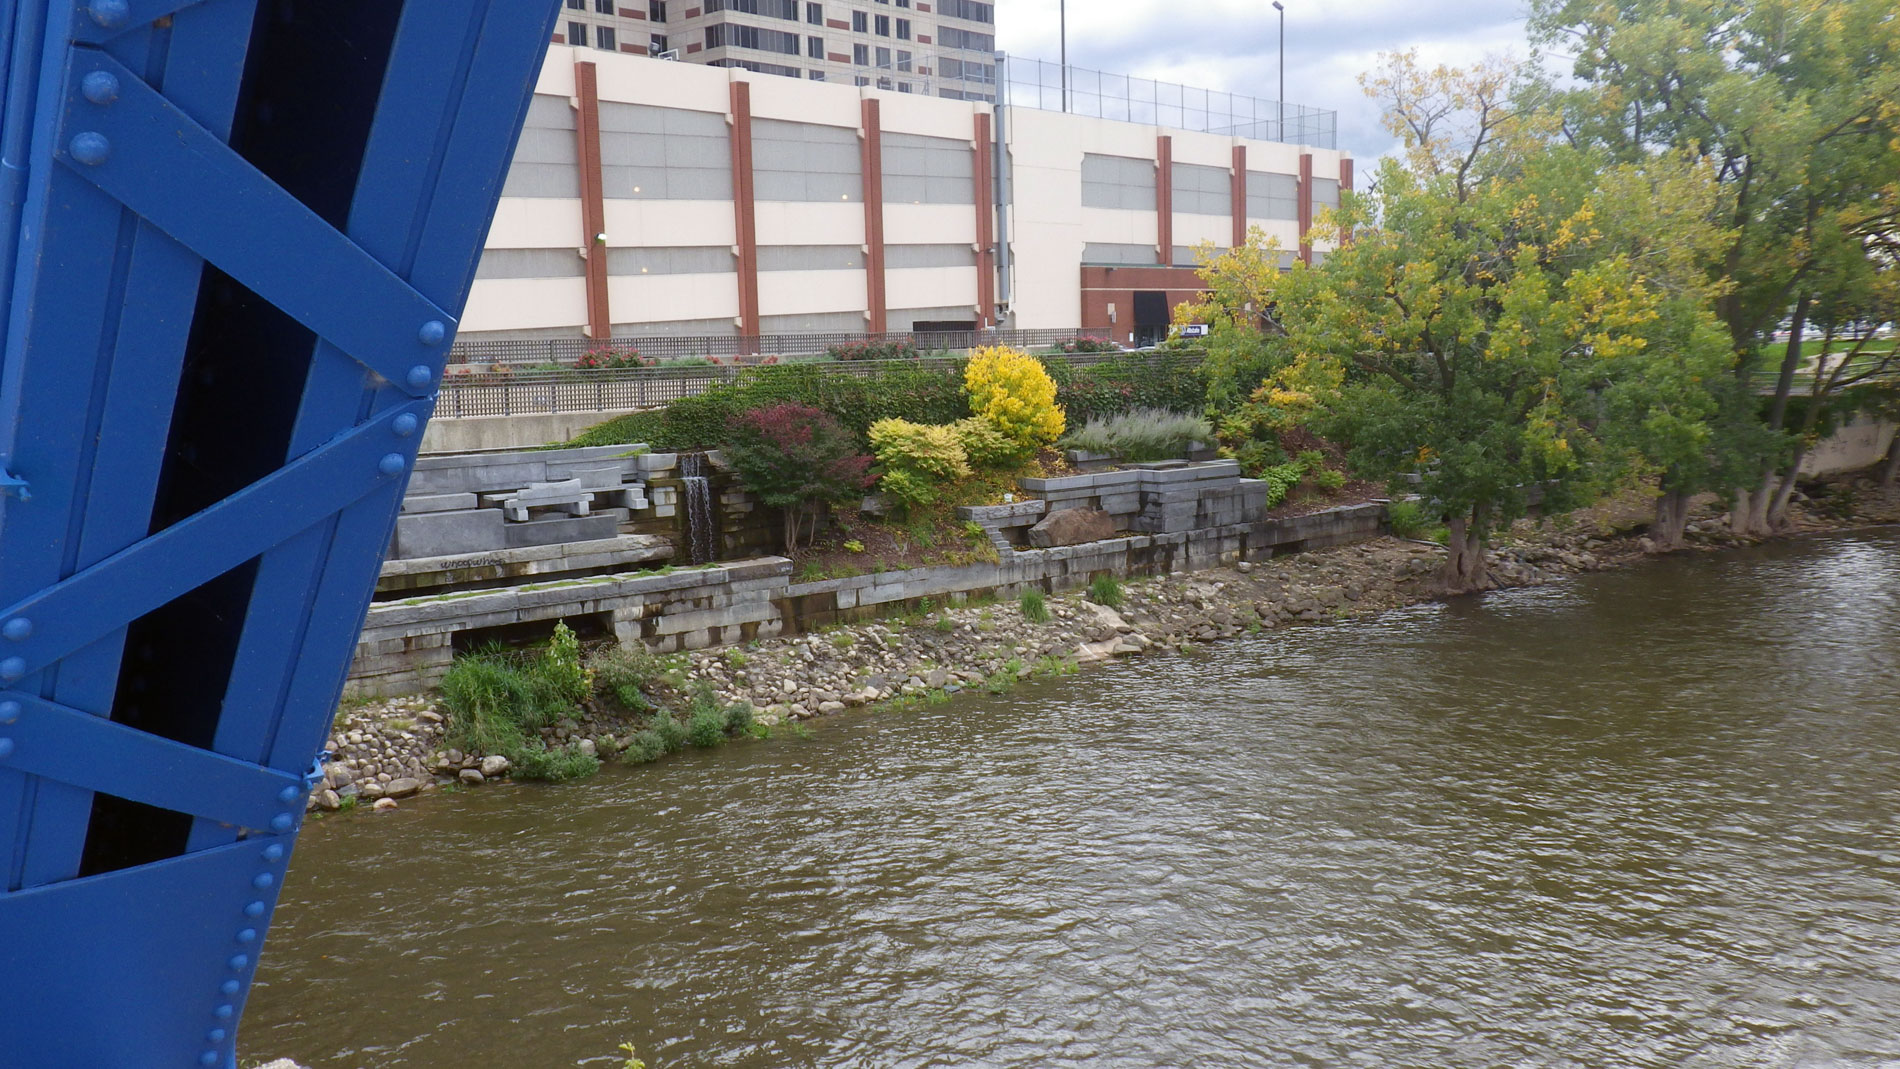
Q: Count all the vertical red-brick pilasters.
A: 8